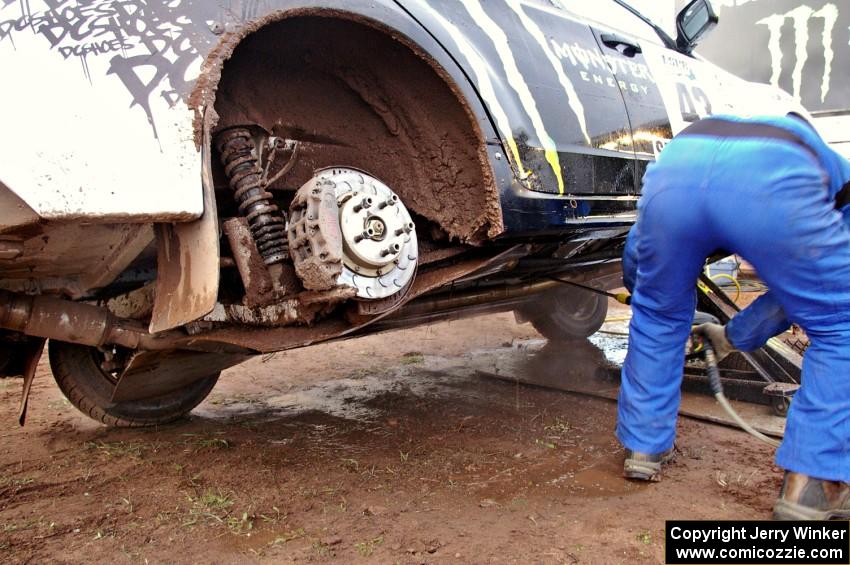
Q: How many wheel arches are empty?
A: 1